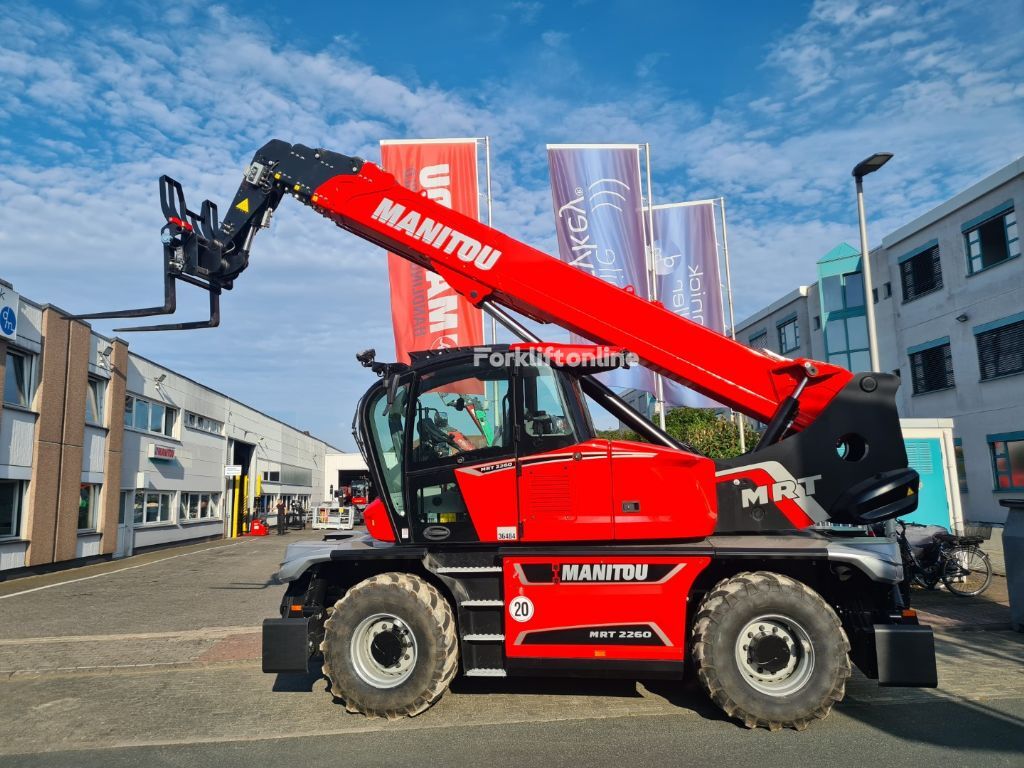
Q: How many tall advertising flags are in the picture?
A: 3